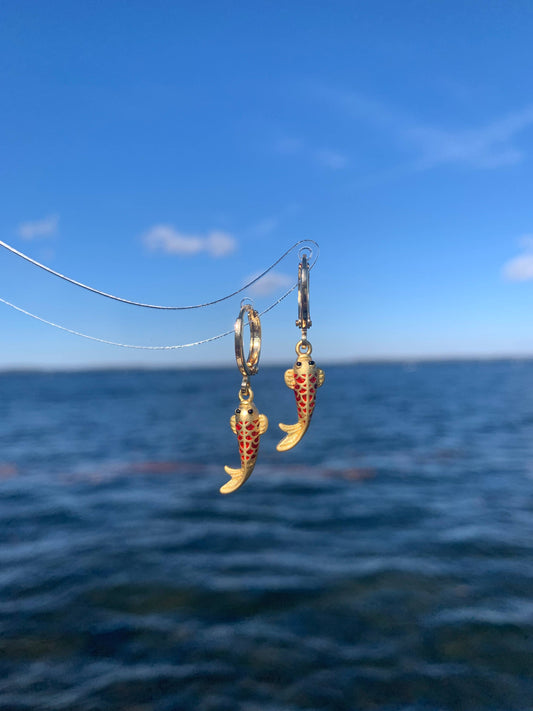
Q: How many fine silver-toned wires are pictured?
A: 2